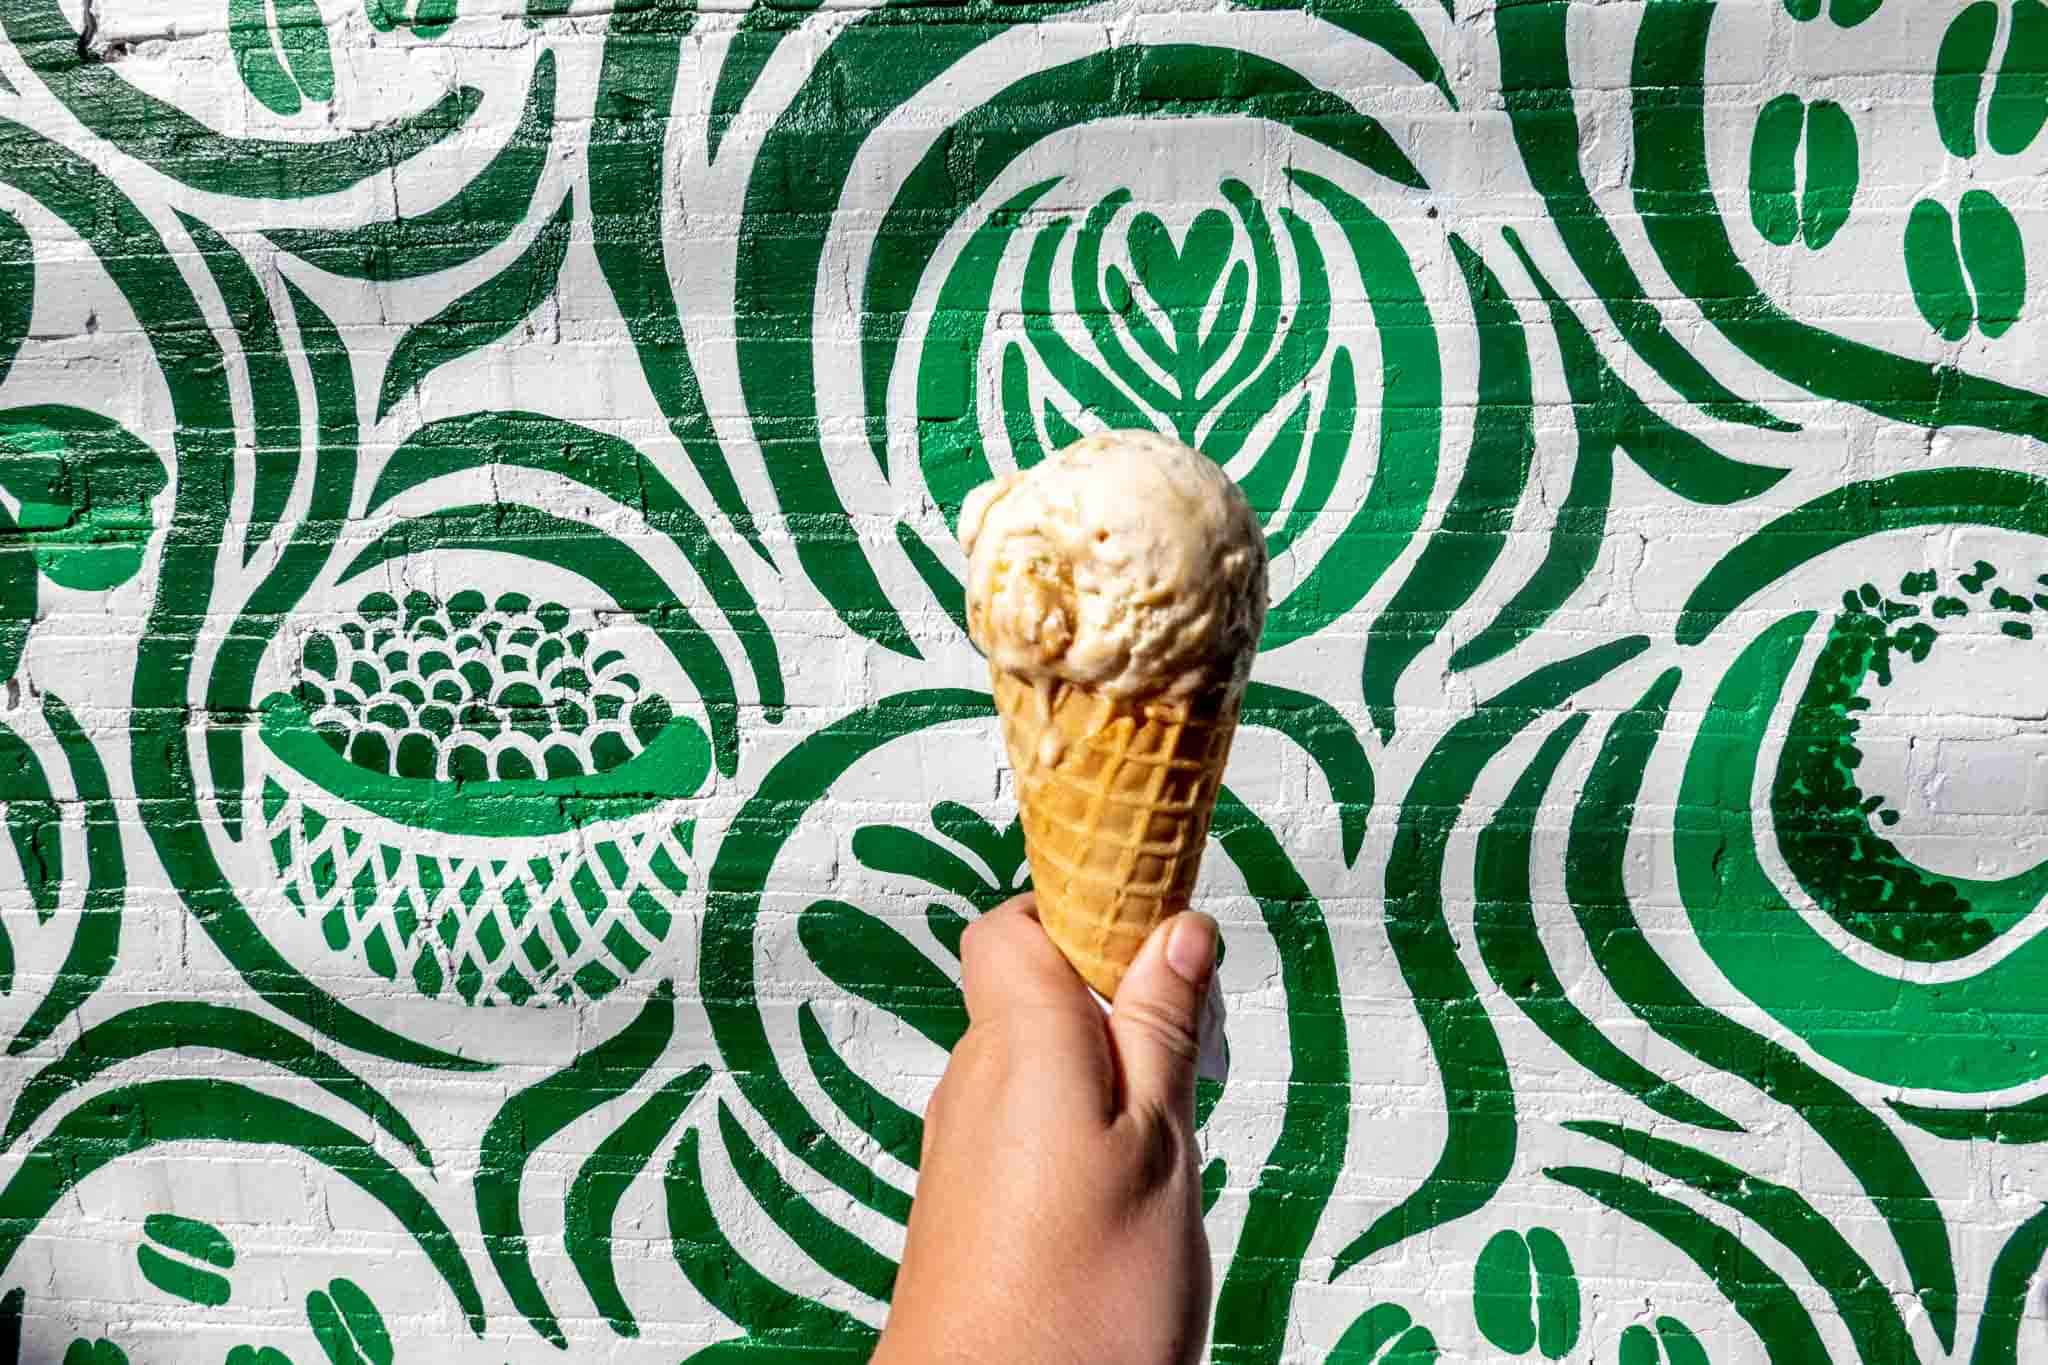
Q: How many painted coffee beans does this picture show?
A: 13